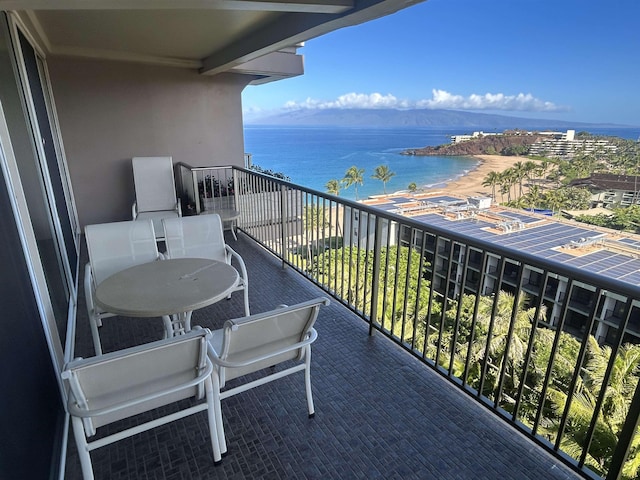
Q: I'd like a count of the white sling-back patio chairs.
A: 5